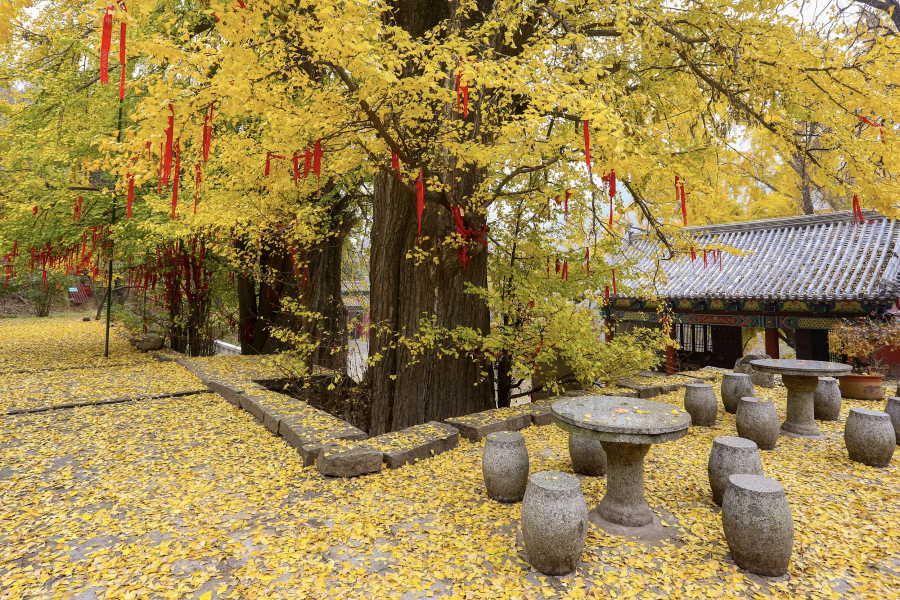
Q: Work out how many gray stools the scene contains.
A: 11